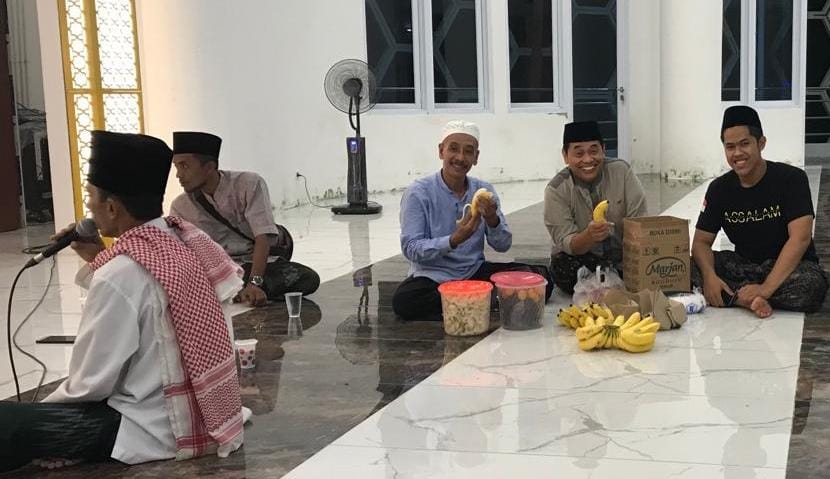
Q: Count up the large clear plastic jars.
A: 2